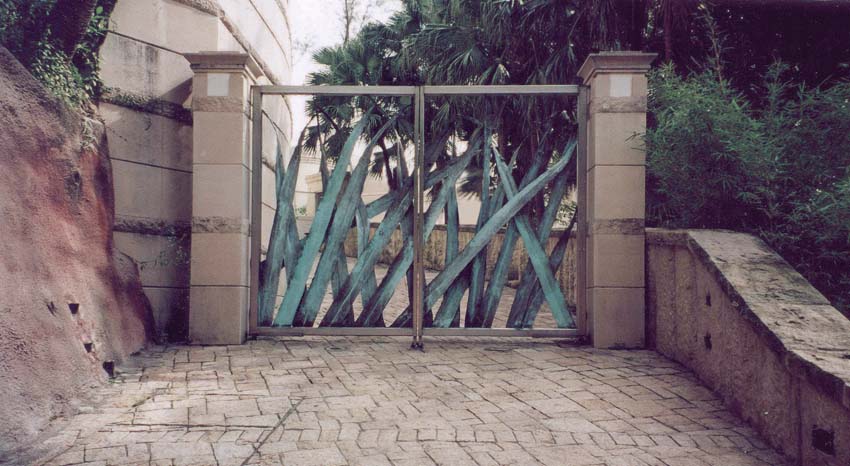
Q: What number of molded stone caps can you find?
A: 2